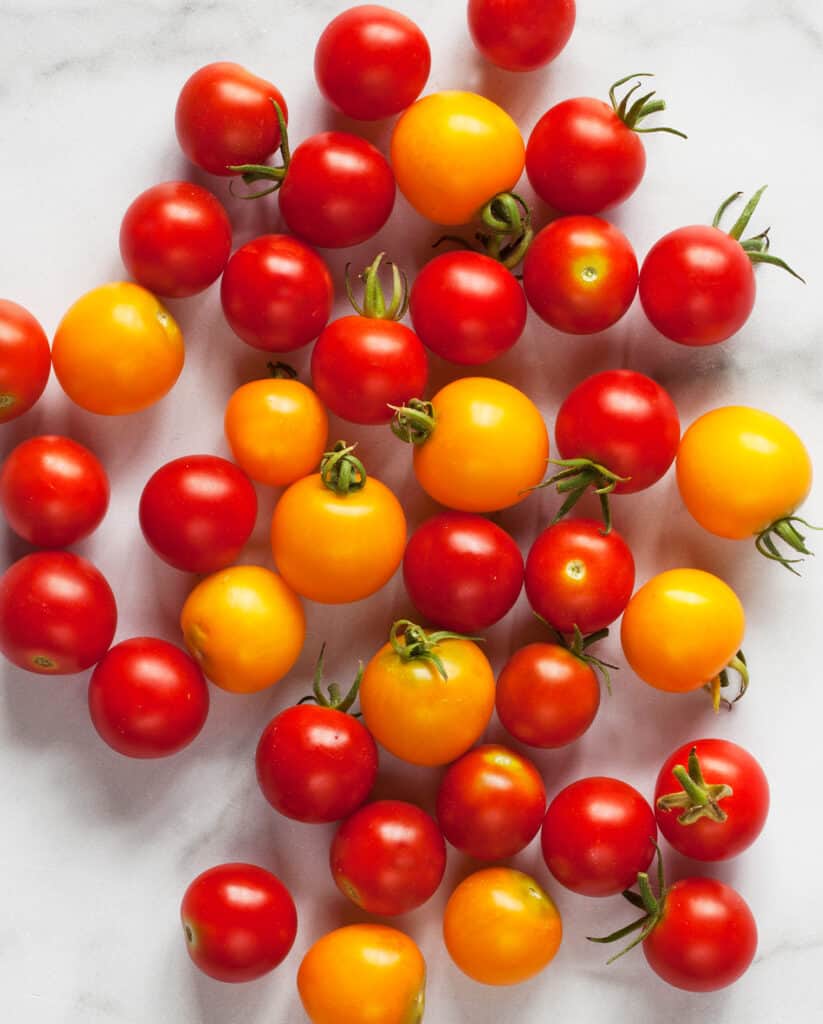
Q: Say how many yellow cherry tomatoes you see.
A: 11